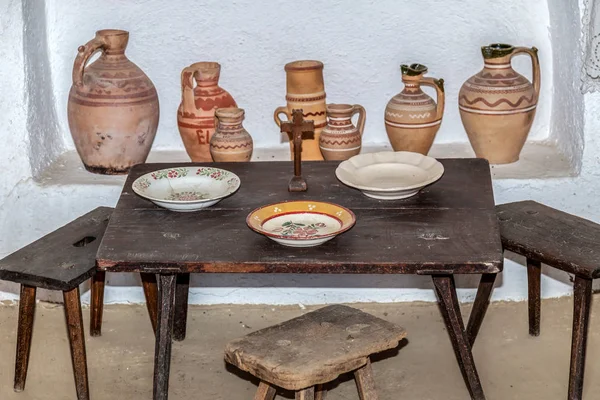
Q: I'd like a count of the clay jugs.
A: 7